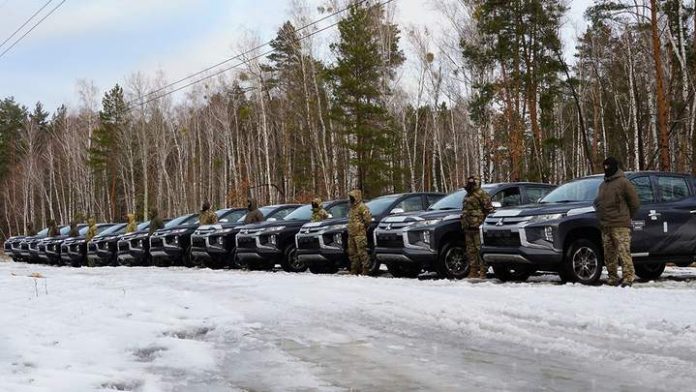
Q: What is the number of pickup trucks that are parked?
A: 12